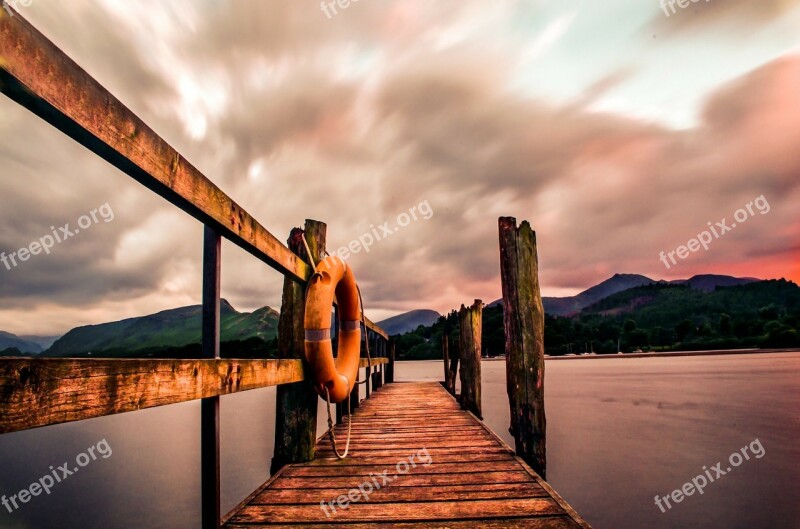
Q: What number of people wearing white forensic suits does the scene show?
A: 0